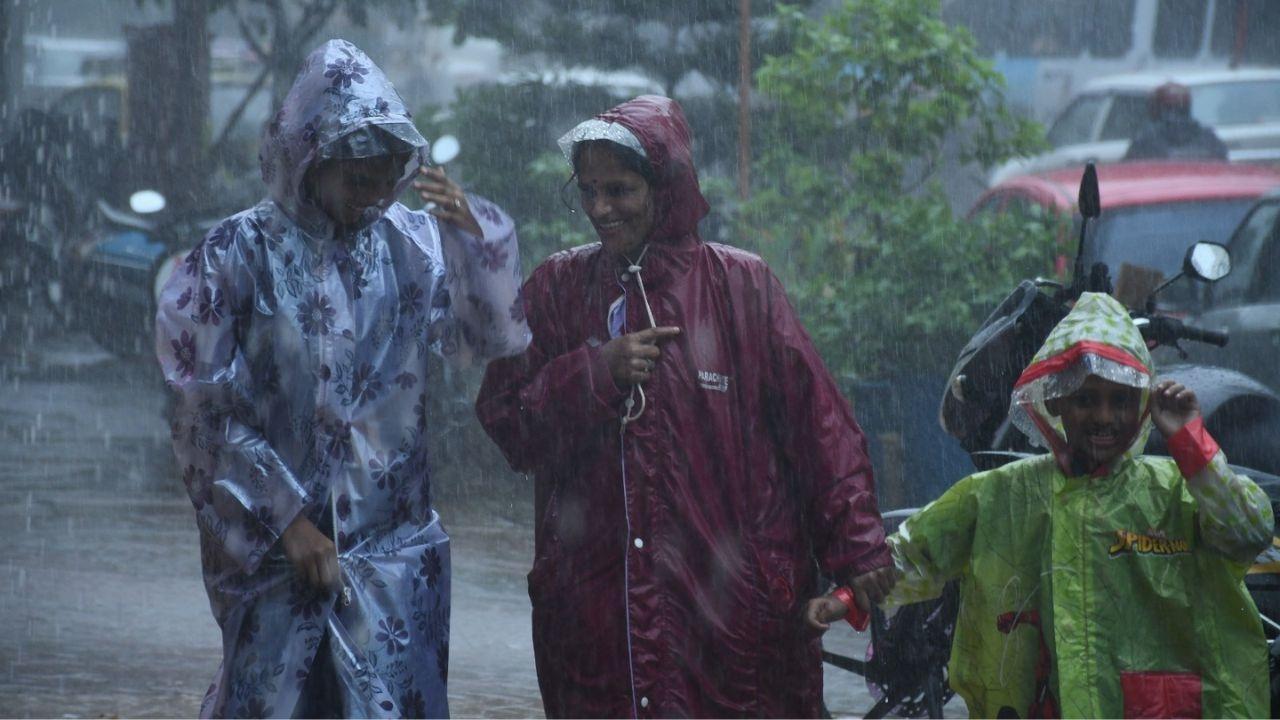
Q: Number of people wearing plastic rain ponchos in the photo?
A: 3